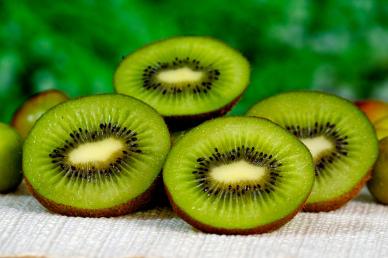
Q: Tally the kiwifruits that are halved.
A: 4